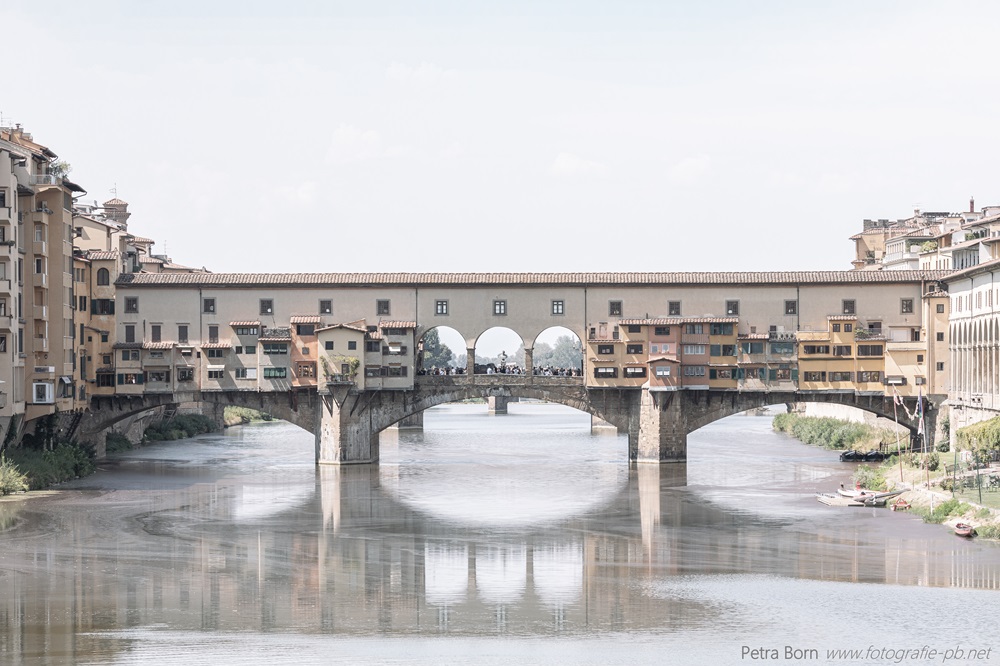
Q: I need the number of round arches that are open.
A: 3